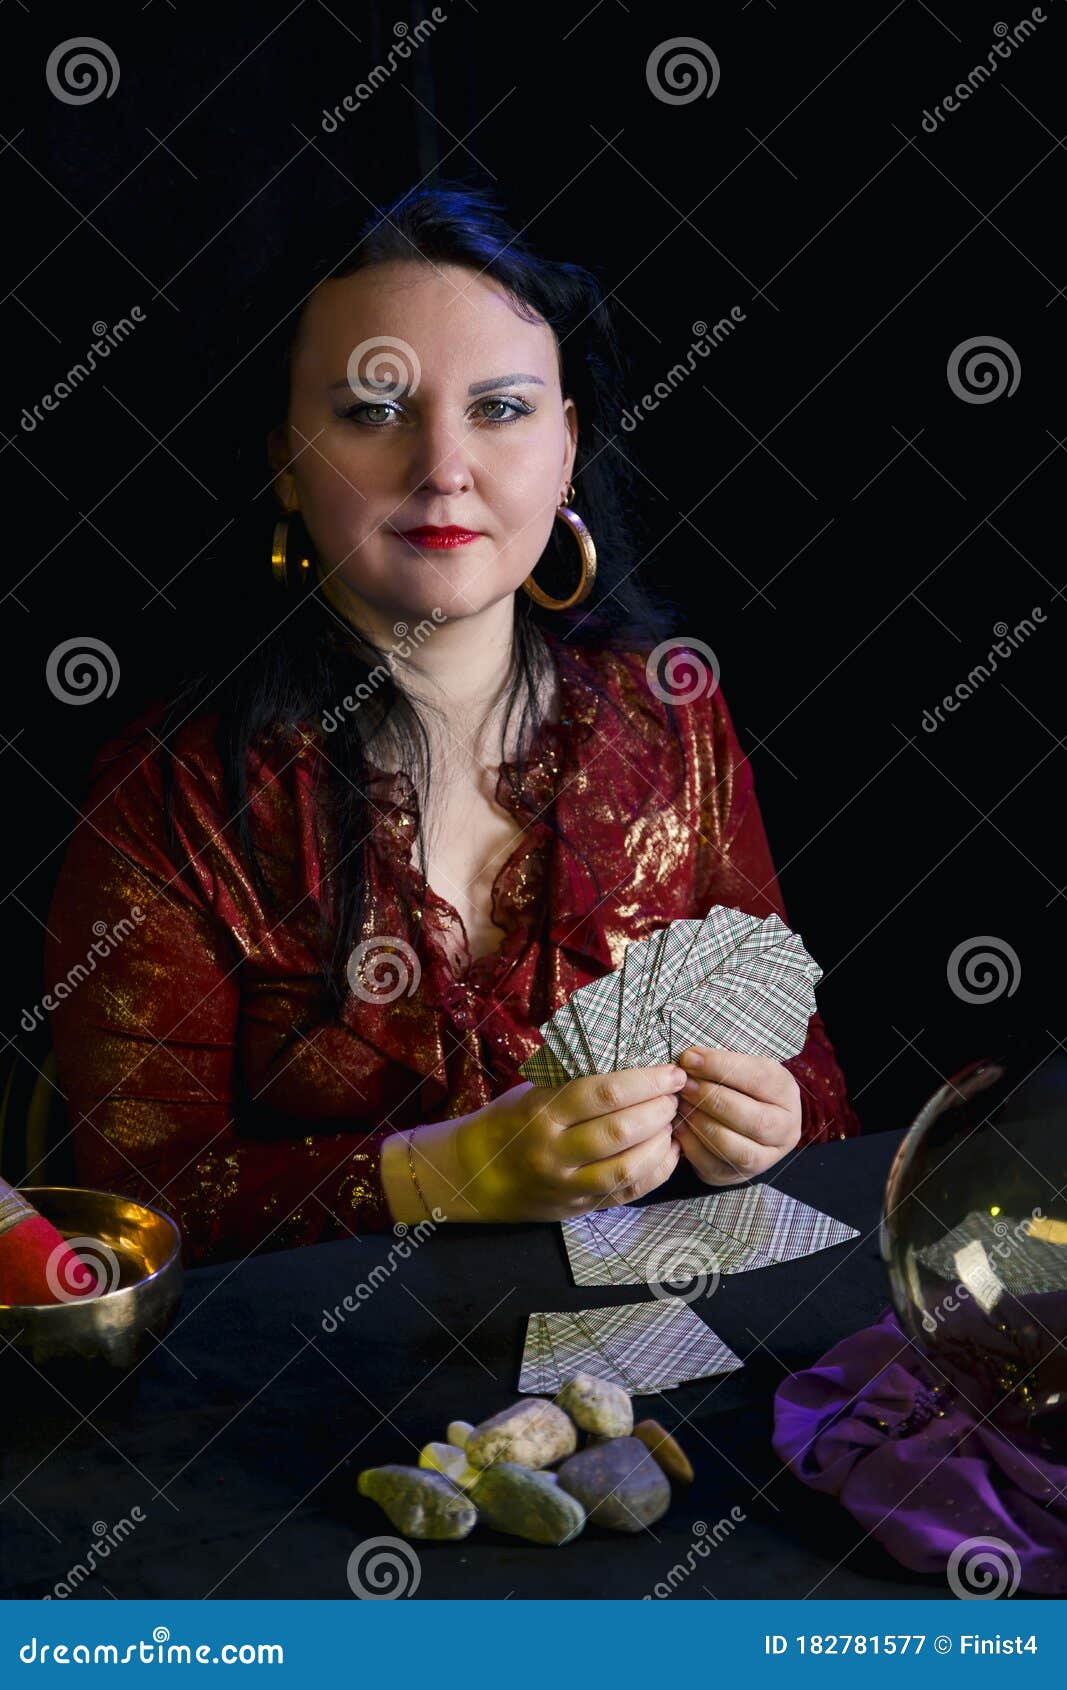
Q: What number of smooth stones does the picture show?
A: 8